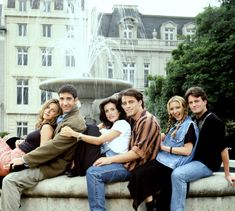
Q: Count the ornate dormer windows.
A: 3